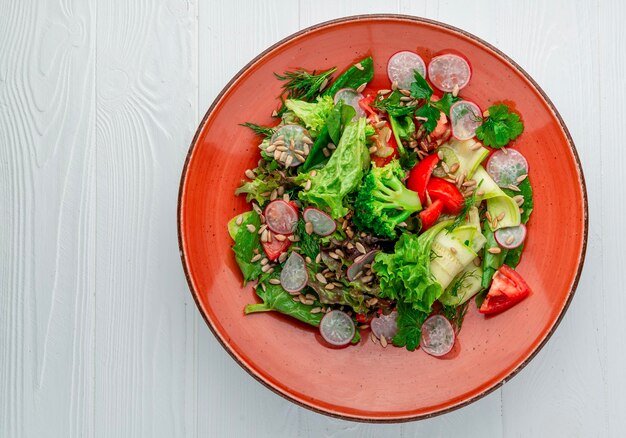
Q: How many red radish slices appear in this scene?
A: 14